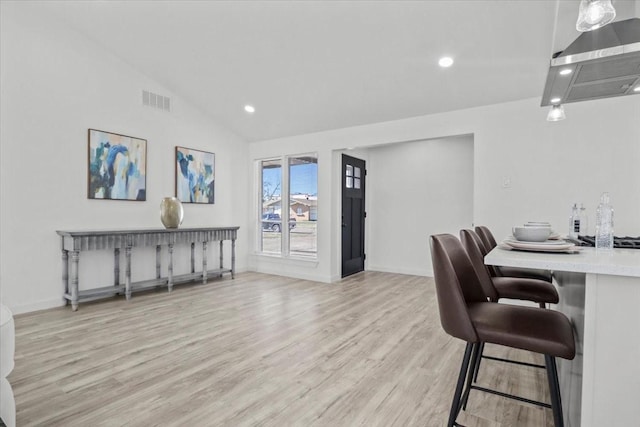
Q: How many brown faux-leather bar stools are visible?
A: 3